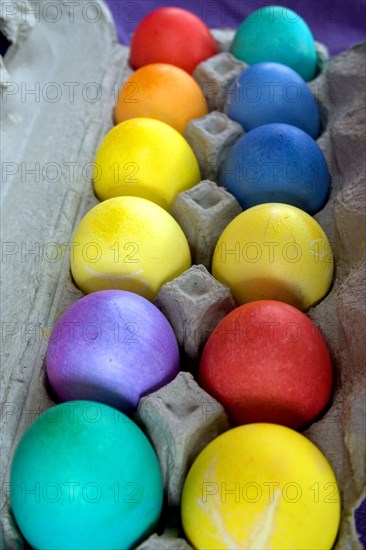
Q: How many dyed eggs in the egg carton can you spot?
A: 12